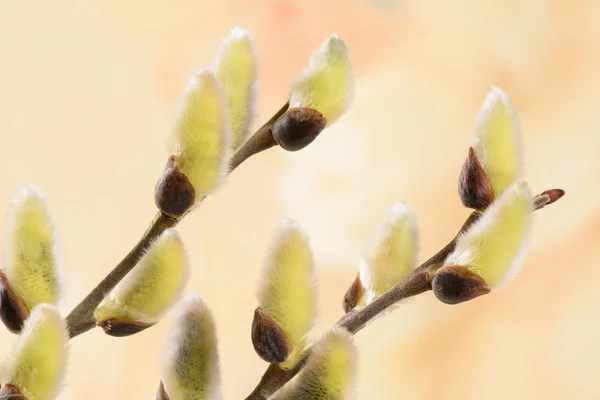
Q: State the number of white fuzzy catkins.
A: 12